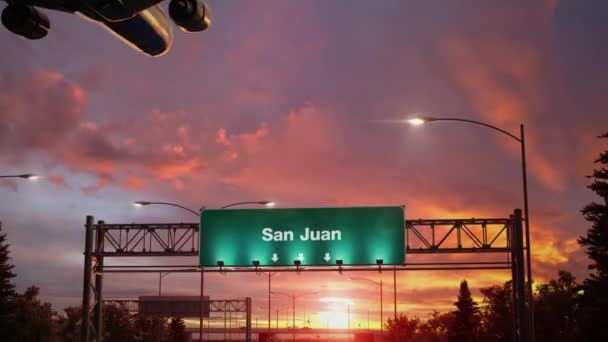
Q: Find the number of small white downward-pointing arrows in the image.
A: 3